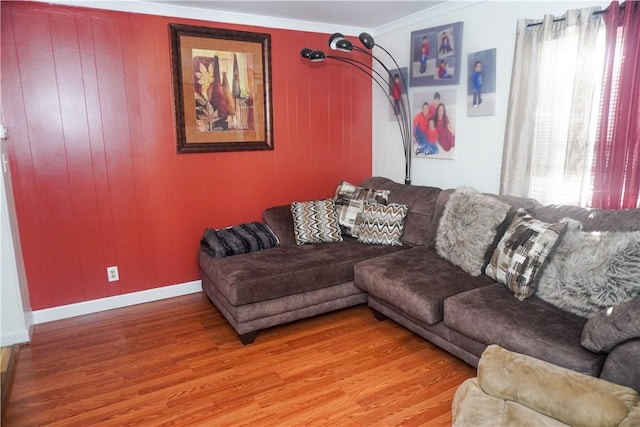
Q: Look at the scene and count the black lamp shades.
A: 5